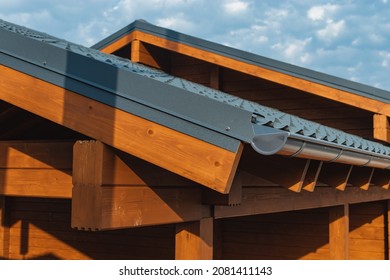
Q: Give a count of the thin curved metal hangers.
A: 4